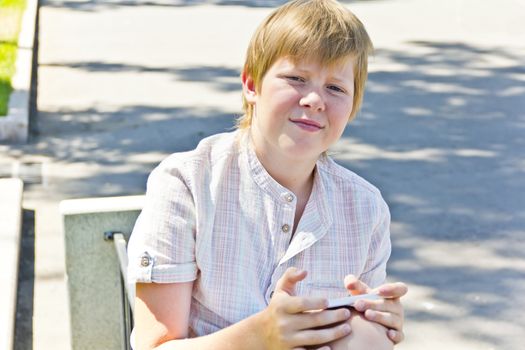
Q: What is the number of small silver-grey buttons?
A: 3